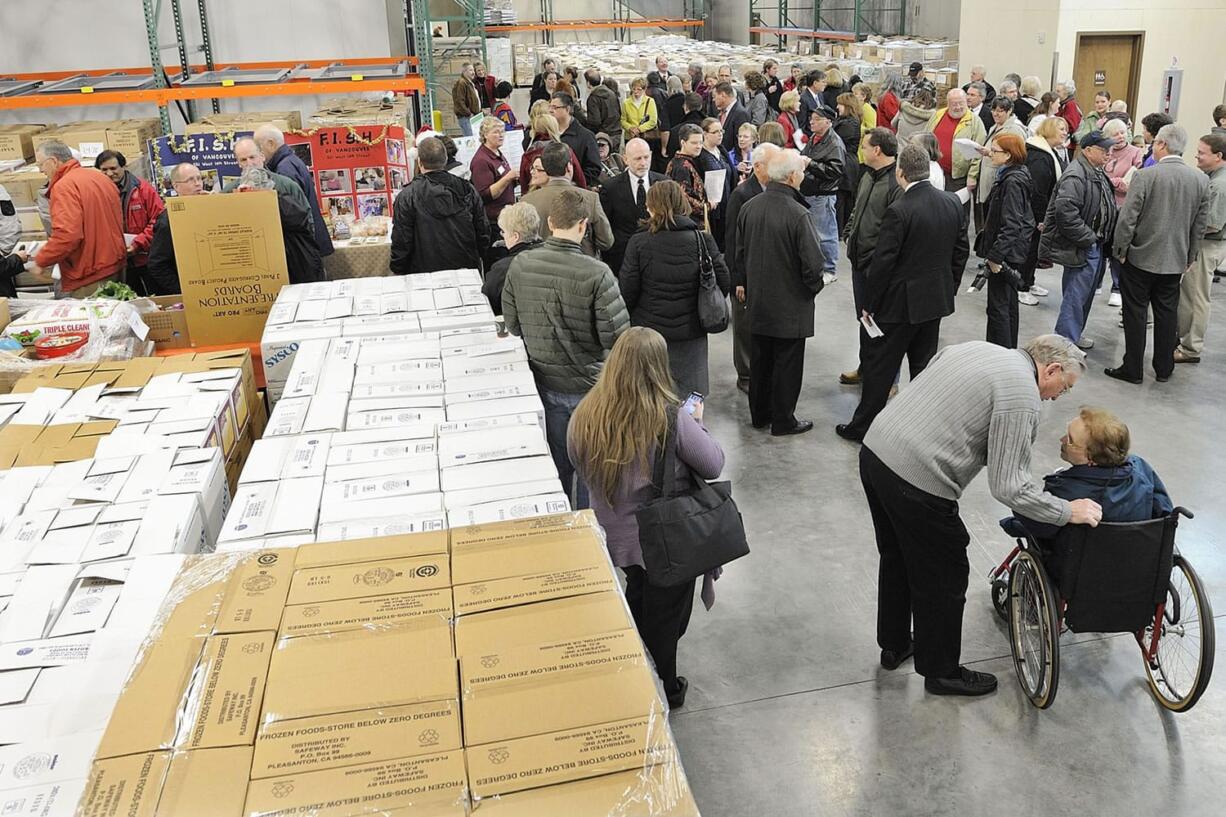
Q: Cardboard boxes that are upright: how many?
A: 1